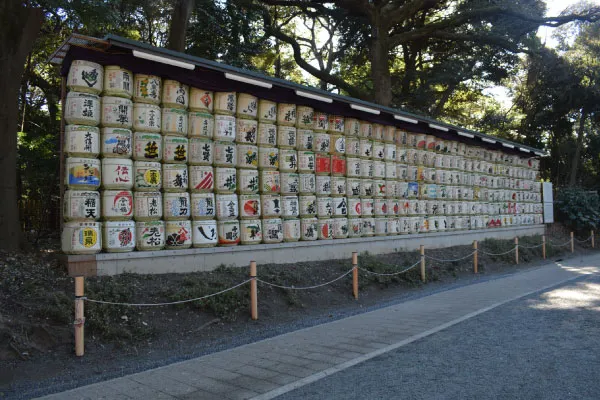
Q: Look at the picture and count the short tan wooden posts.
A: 9